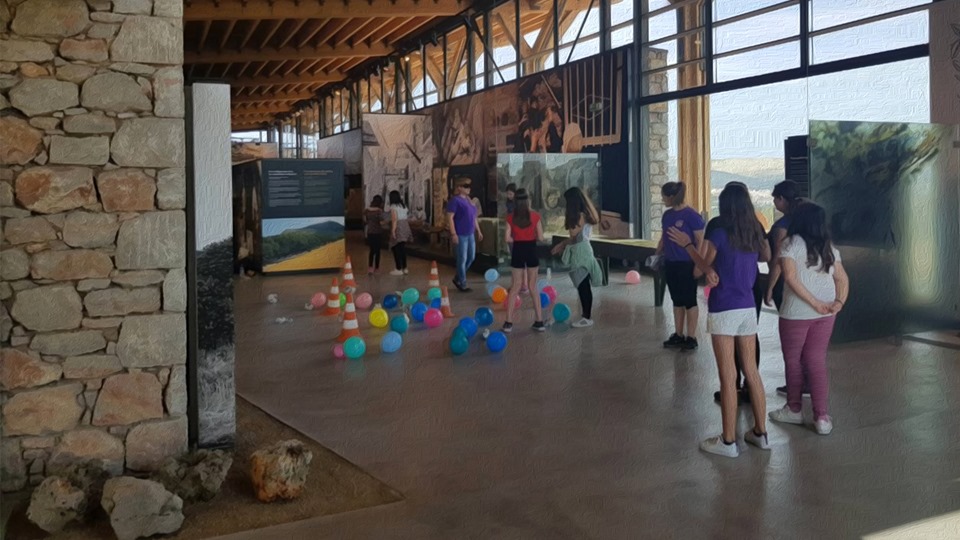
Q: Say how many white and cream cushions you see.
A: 0